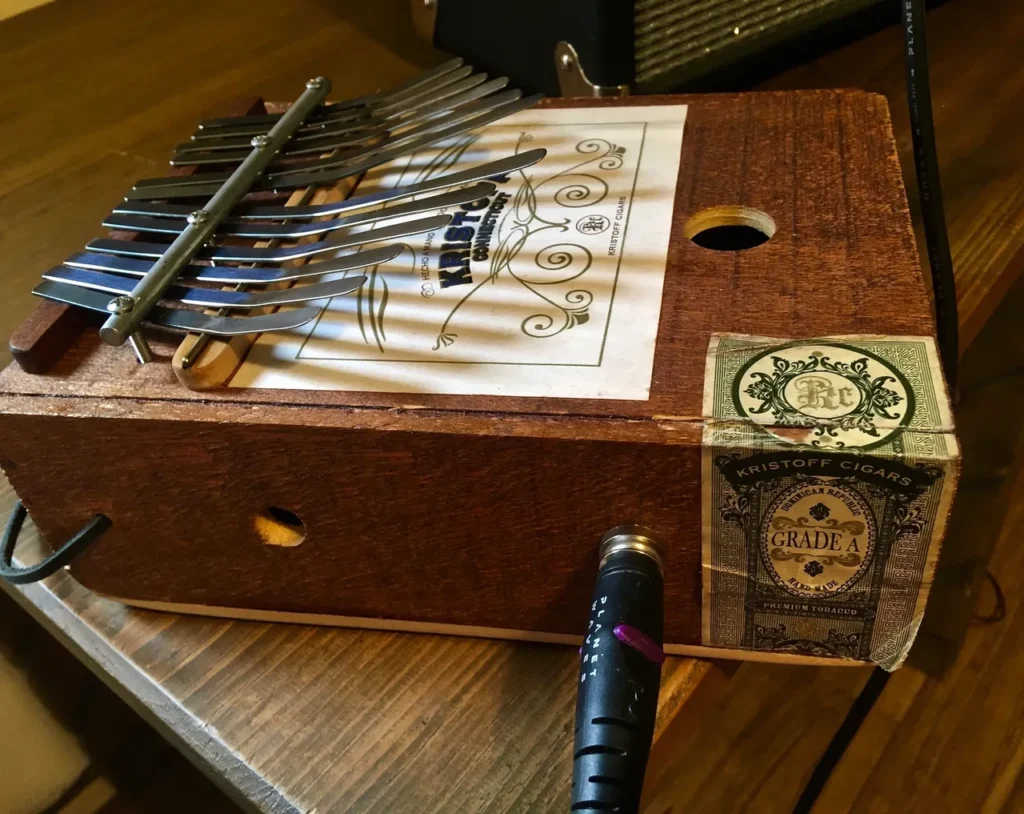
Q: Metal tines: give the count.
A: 12